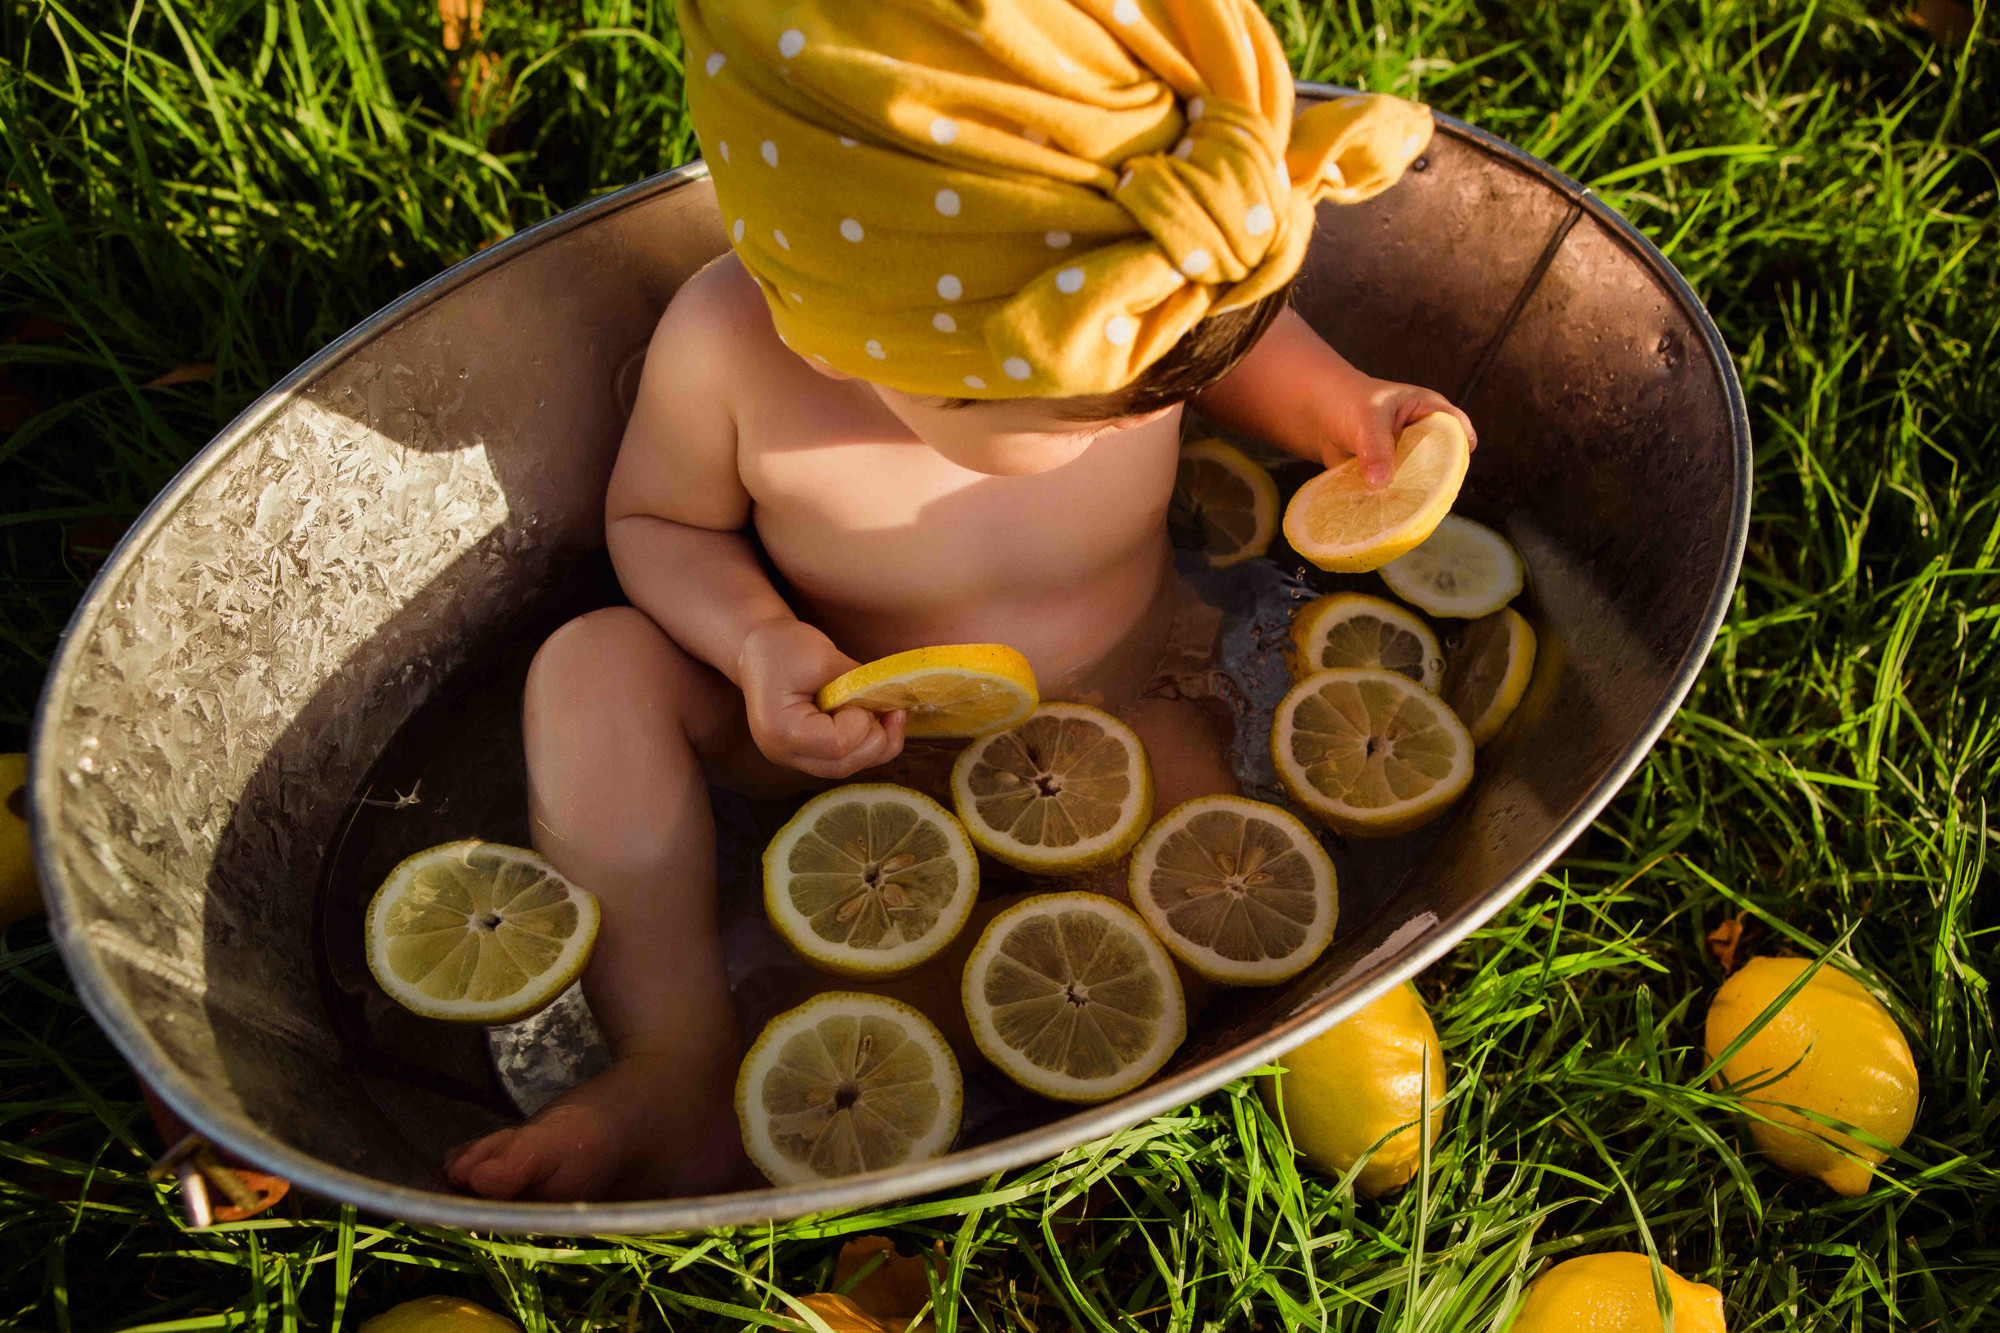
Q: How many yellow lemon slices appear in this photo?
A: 13